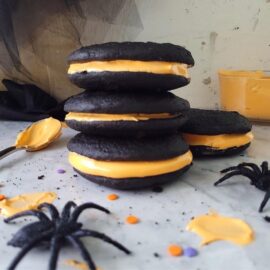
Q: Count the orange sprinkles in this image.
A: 4